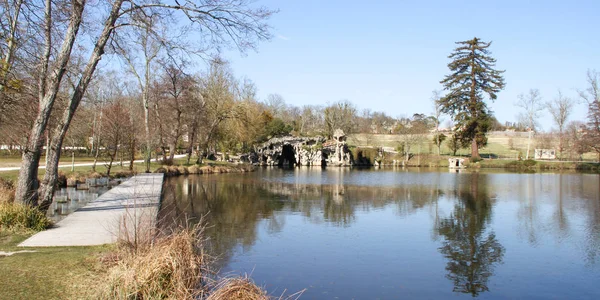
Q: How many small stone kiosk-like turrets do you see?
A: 1